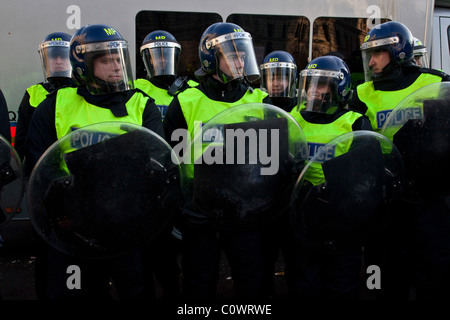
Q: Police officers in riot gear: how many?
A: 8